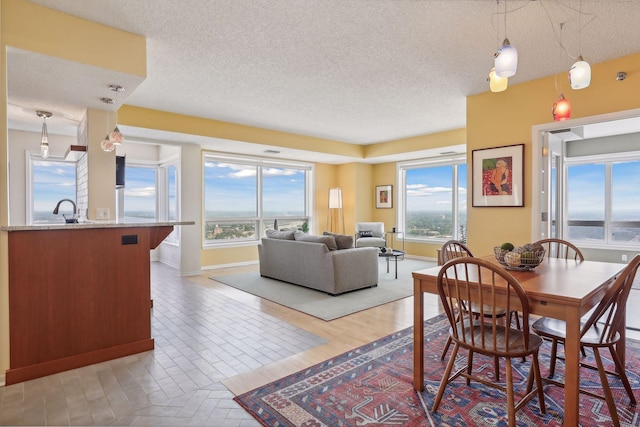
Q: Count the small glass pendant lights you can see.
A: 7